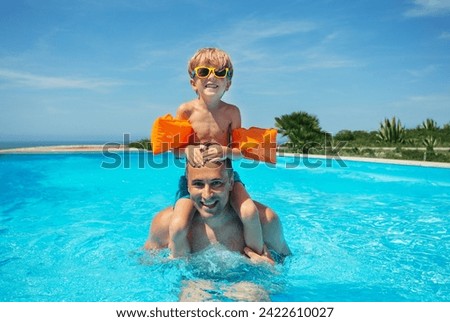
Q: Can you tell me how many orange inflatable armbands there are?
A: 2